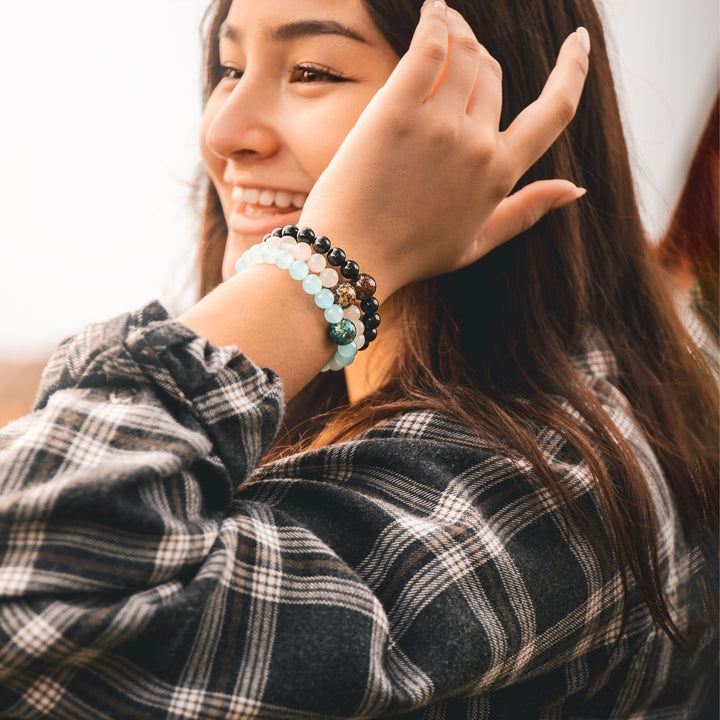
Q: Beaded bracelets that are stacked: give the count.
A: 3